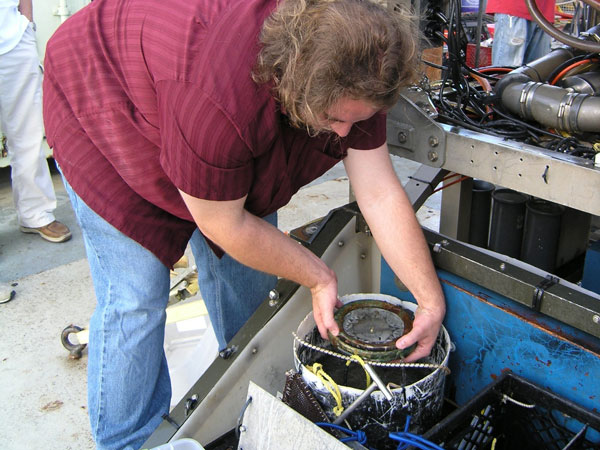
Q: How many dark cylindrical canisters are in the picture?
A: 3